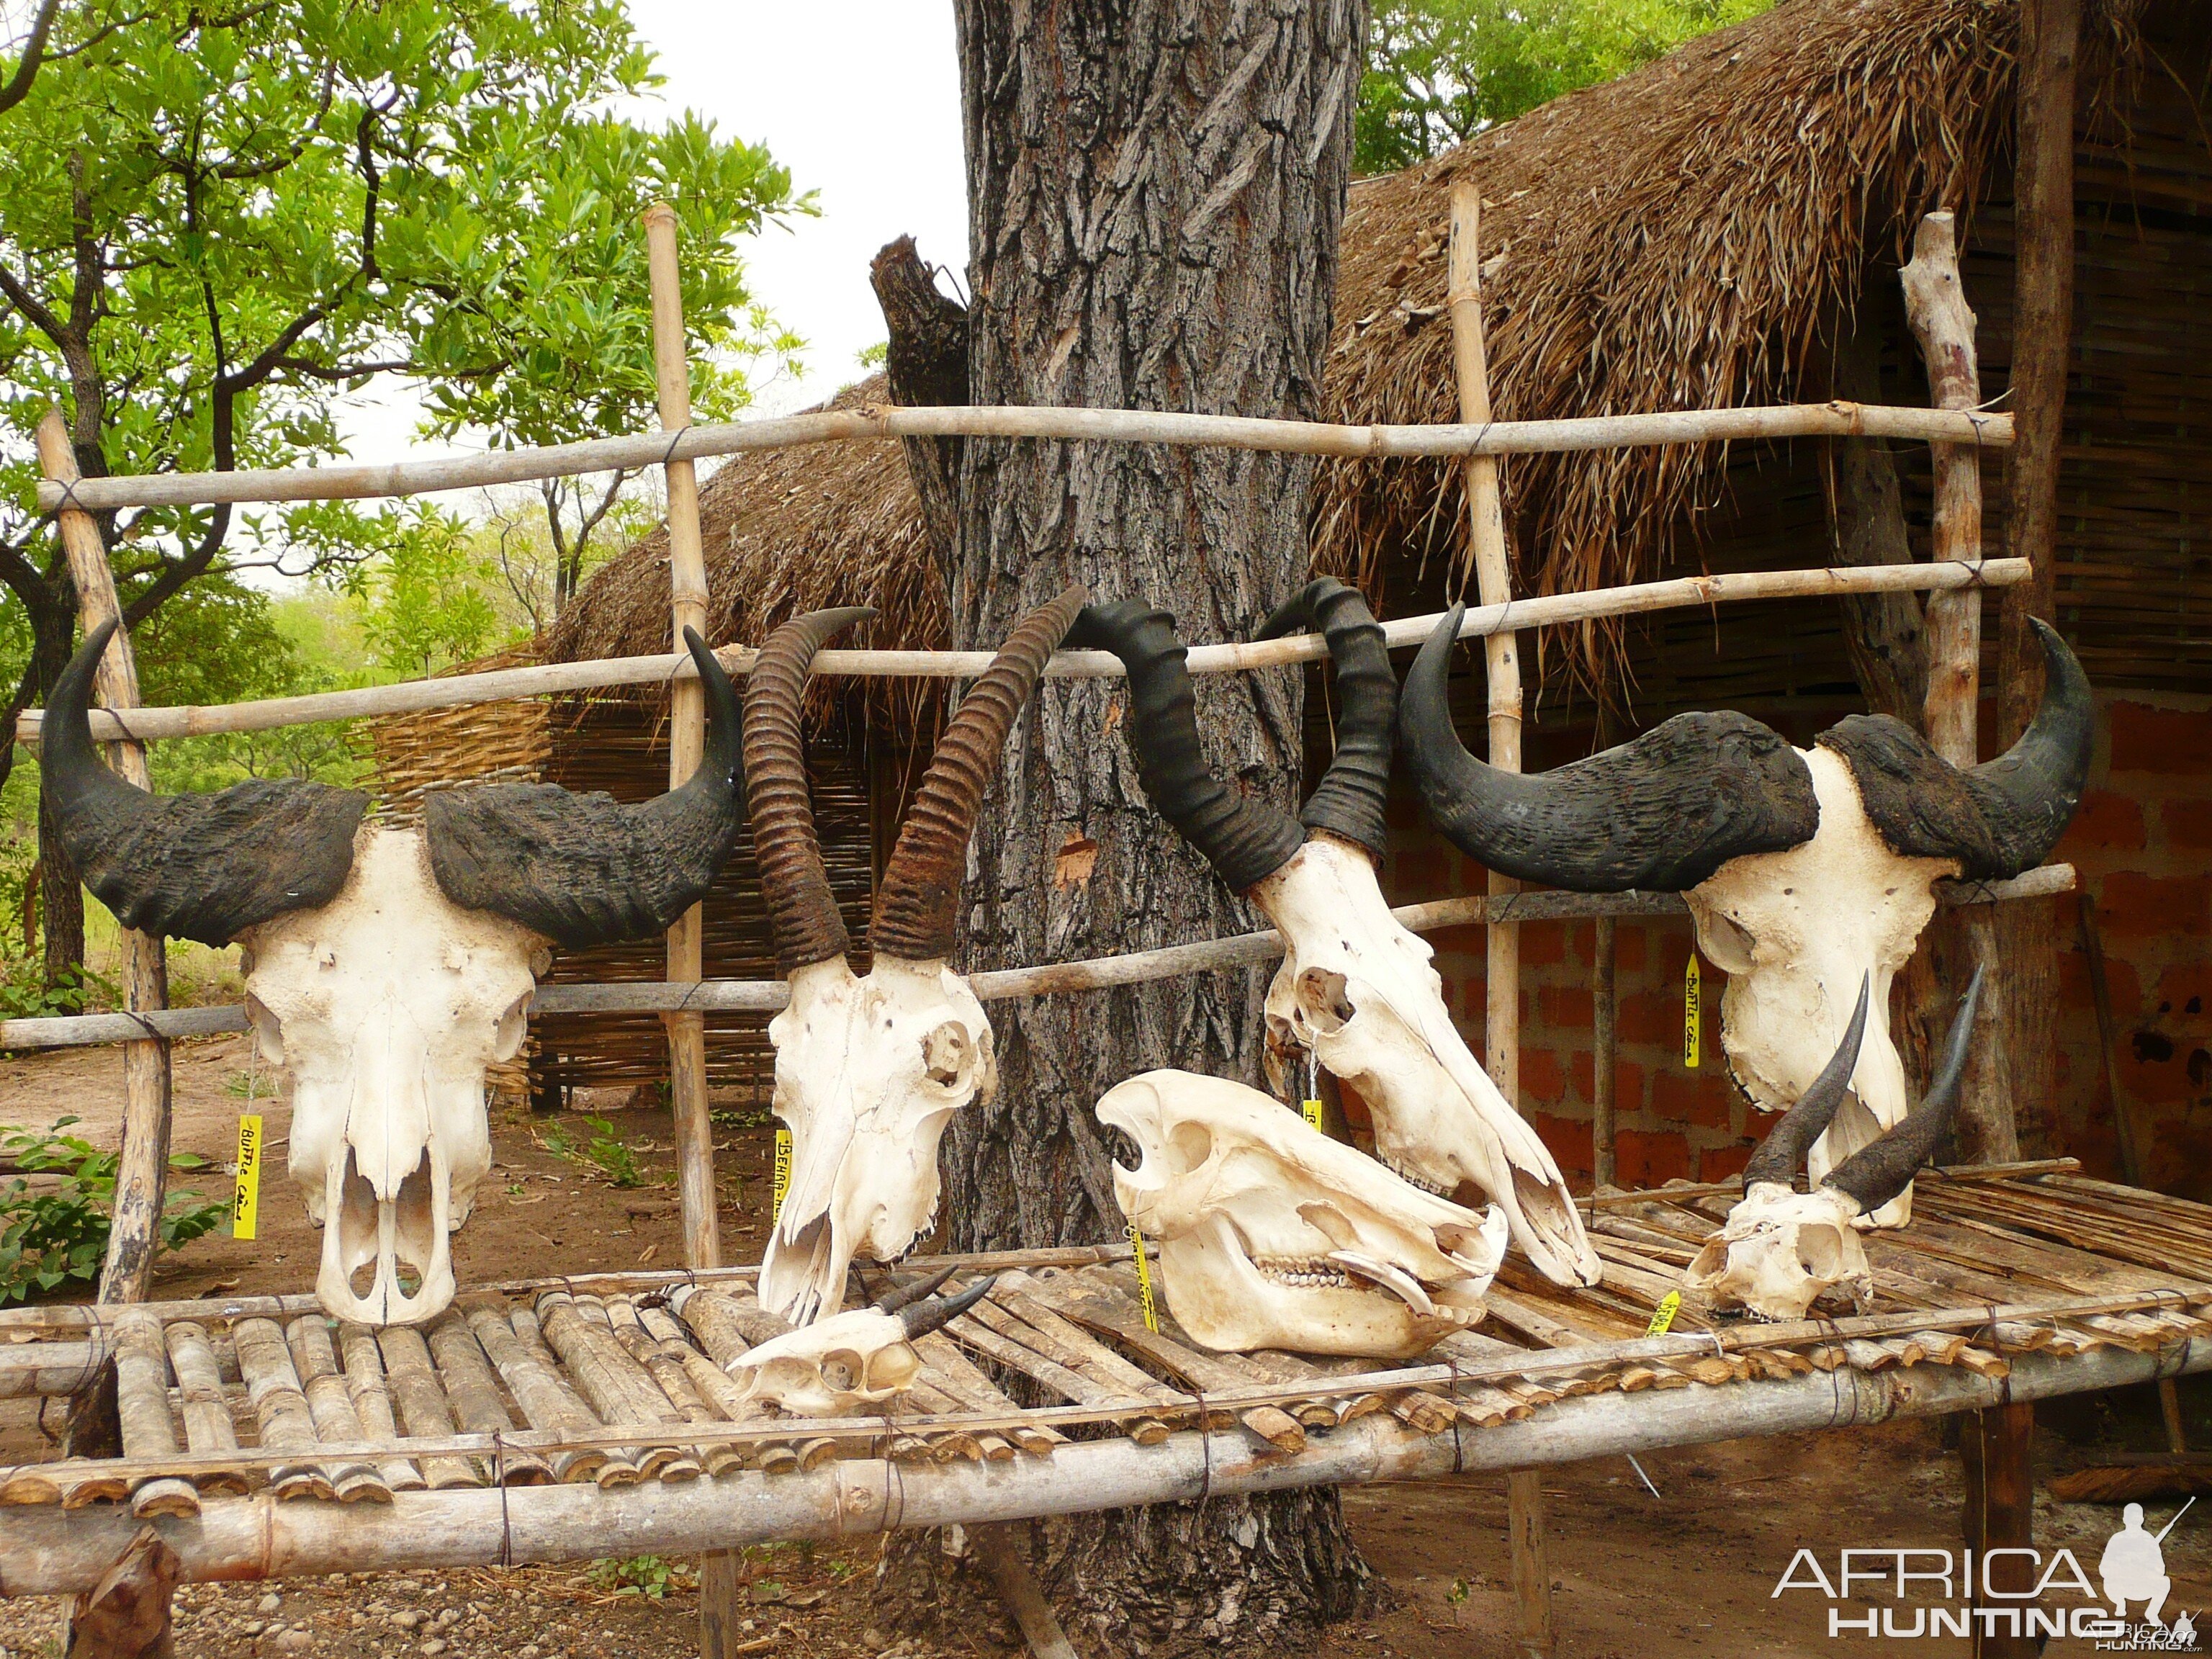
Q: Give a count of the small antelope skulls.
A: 2